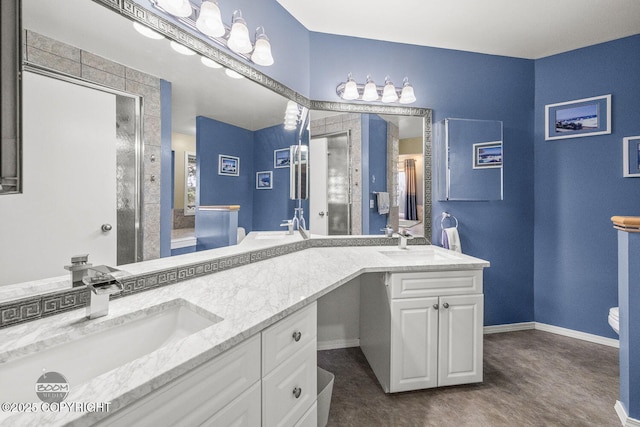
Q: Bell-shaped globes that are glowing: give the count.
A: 8